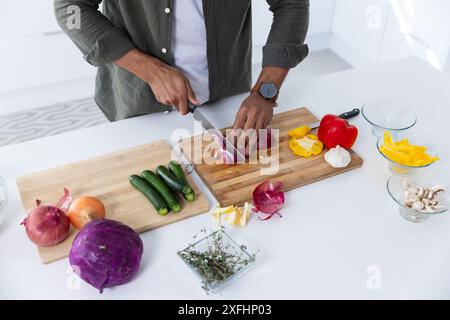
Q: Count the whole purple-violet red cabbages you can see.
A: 1